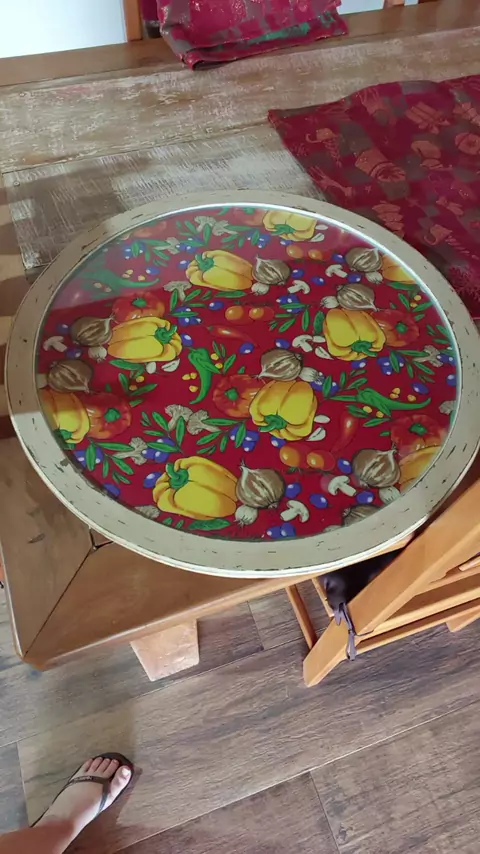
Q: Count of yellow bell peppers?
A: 9